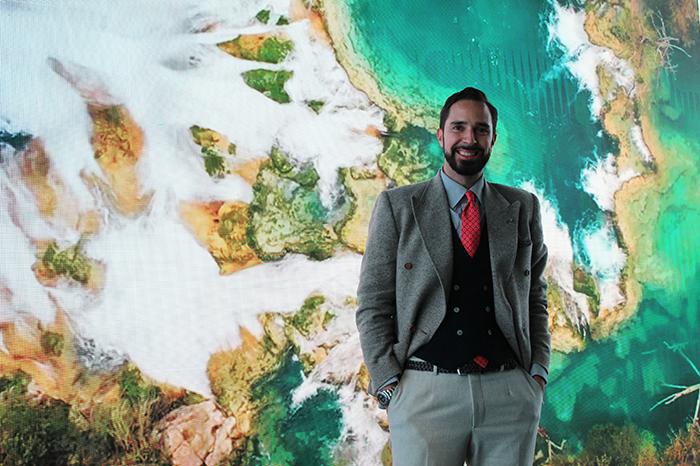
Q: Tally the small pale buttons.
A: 6